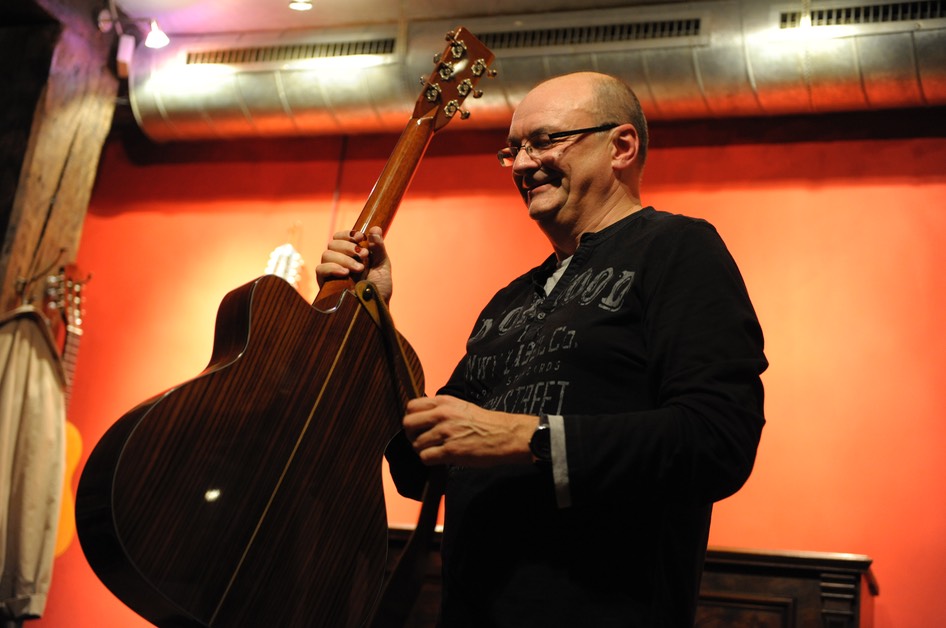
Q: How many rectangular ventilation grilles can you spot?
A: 3